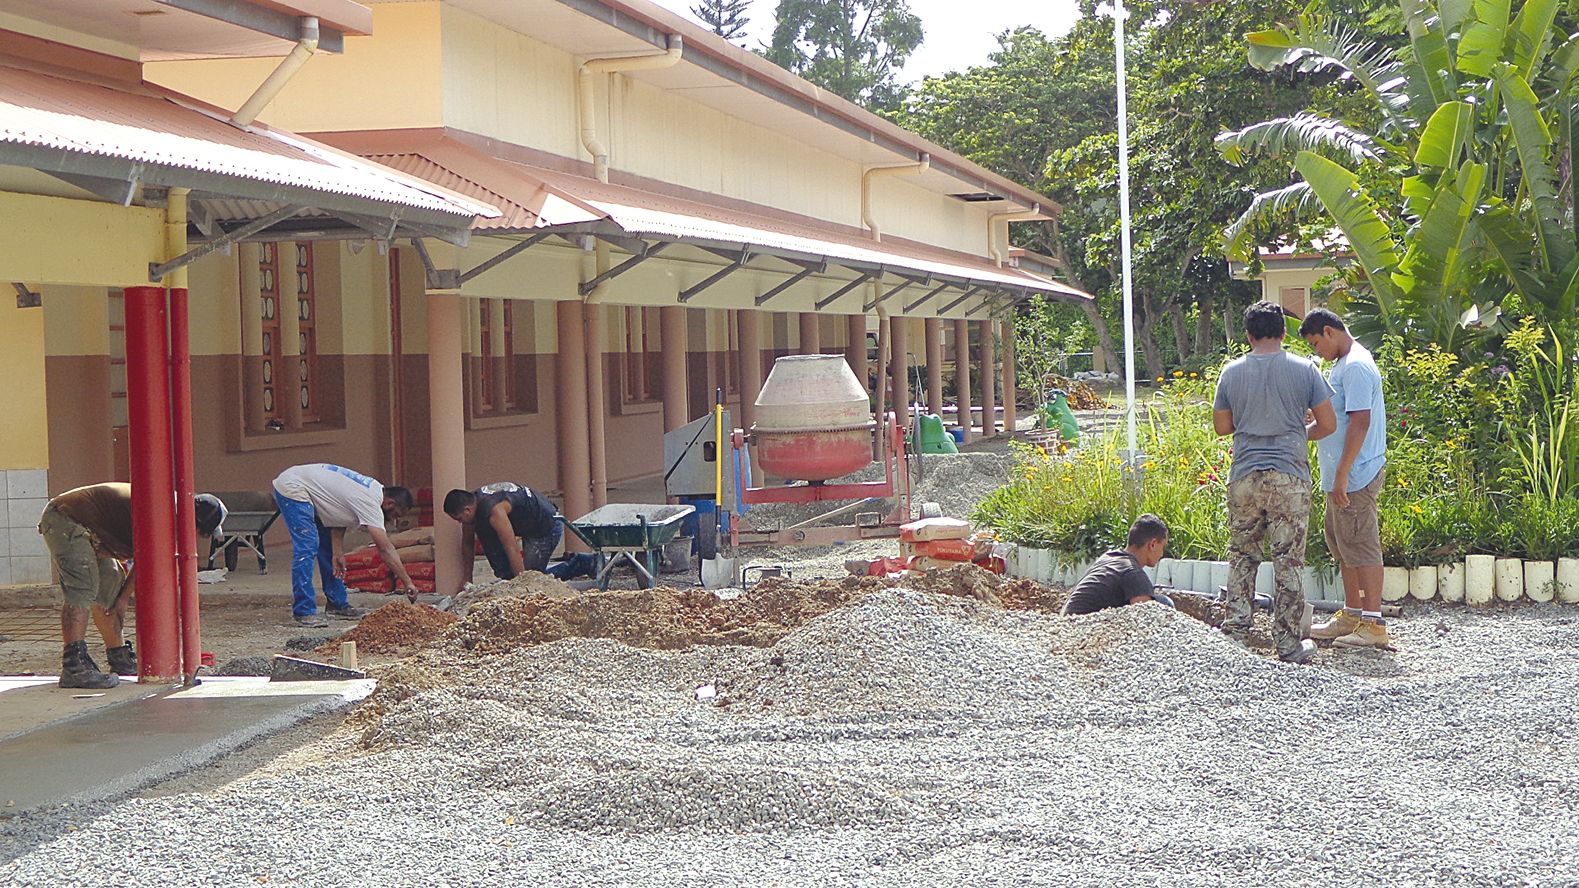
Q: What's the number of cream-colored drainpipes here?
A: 4